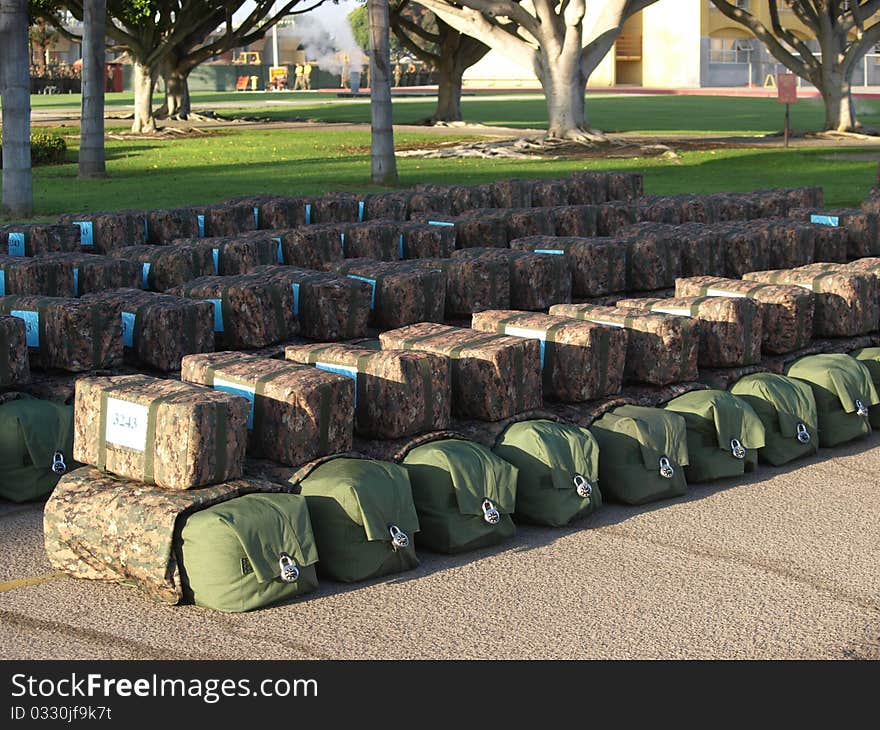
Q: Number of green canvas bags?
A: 10